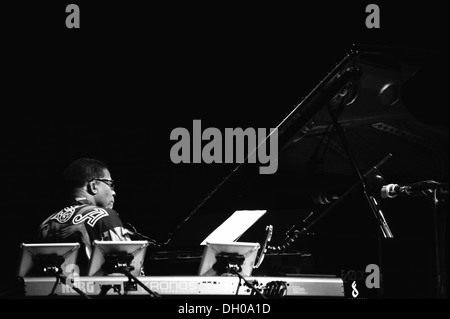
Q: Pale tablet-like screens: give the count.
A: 3